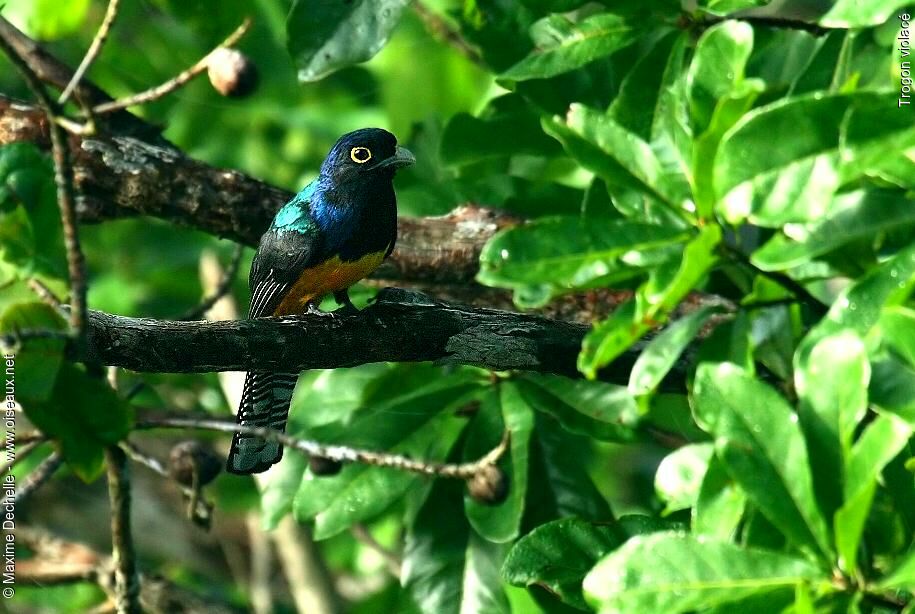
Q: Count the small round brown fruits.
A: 4